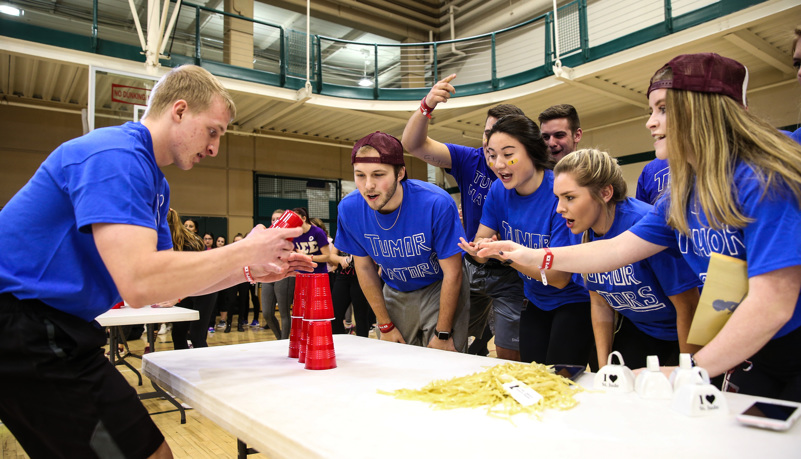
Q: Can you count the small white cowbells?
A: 4